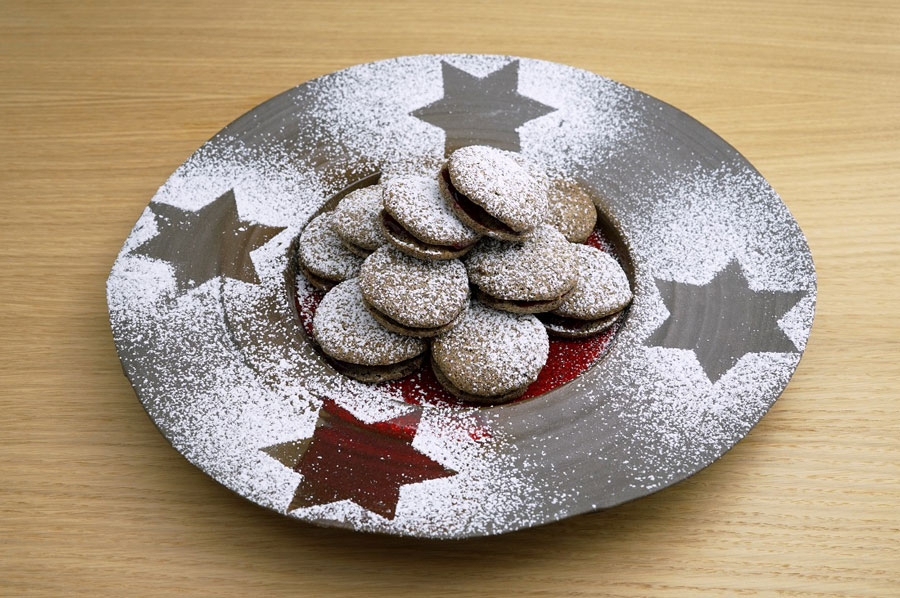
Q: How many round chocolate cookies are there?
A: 12